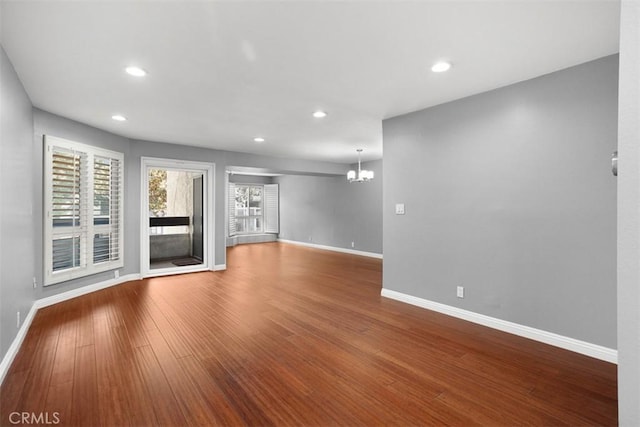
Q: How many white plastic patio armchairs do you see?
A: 0